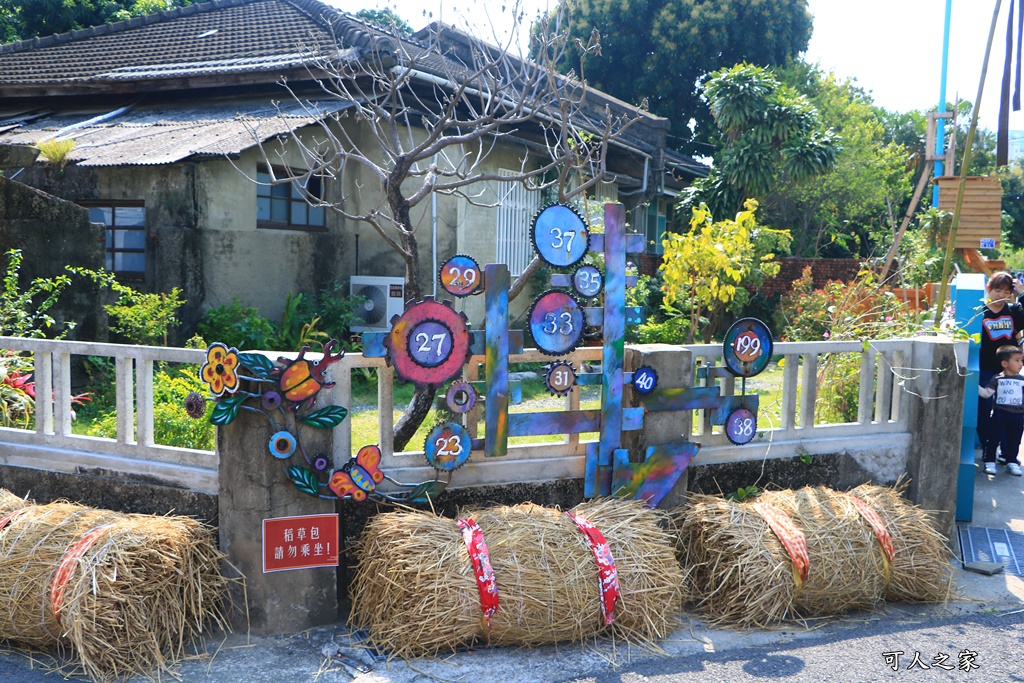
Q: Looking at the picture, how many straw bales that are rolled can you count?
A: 3